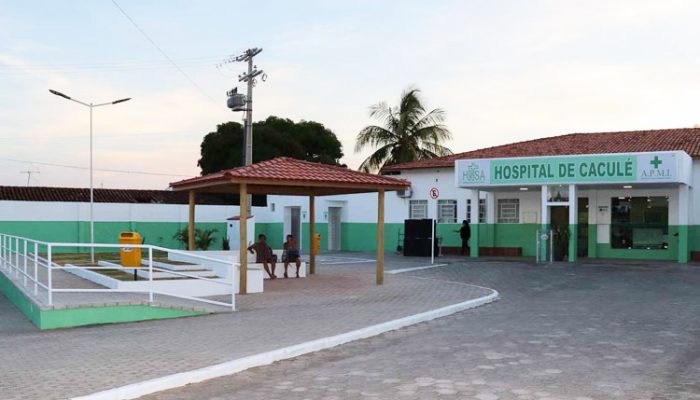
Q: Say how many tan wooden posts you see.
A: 4